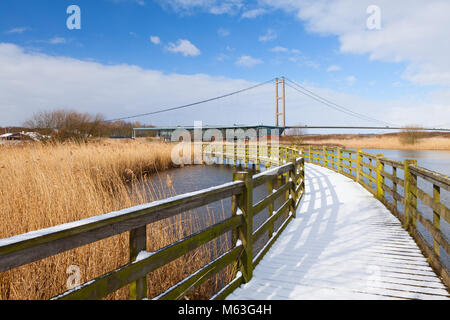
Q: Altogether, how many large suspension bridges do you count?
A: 1